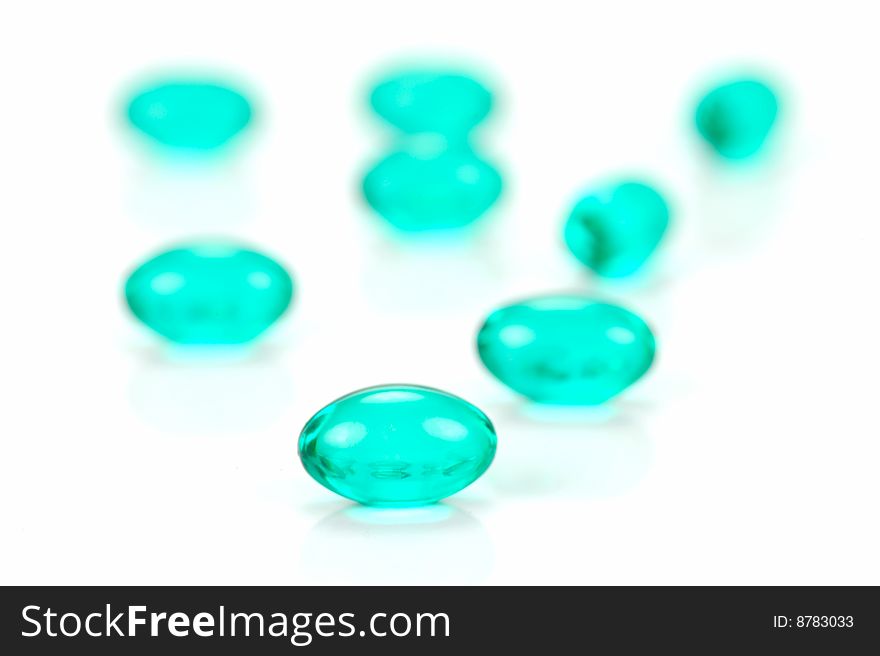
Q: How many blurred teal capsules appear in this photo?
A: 7